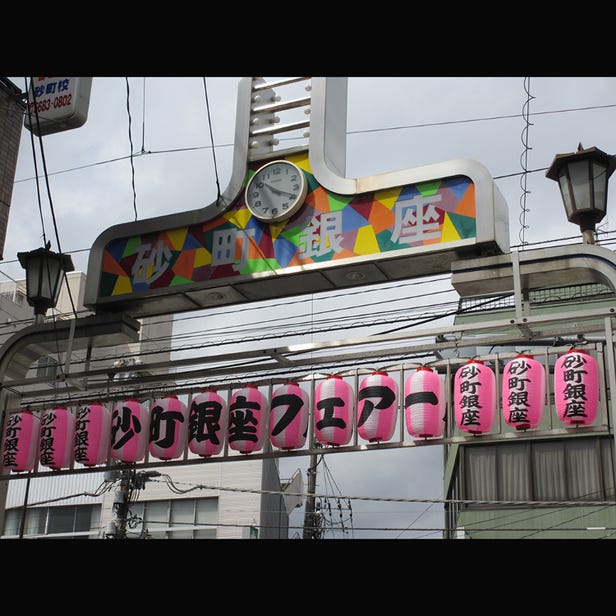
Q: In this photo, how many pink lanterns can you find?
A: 14